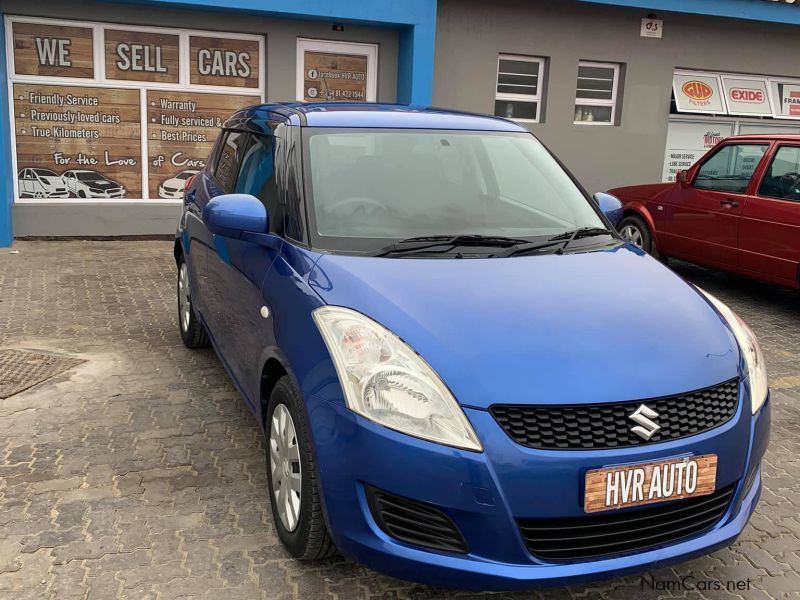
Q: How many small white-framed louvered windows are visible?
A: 2